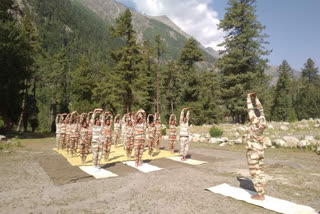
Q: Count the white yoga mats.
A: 4